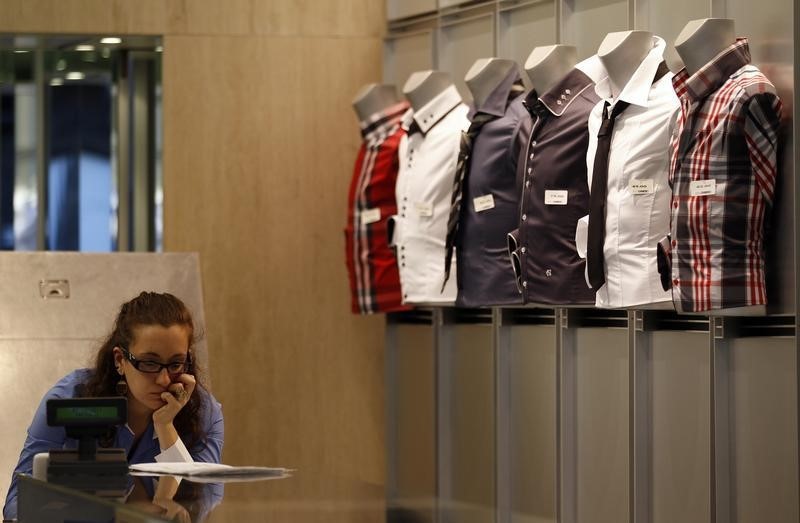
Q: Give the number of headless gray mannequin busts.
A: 6